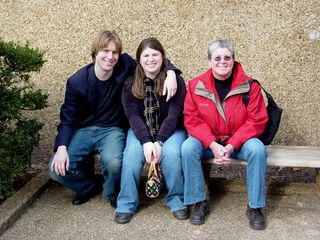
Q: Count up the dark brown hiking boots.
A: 2